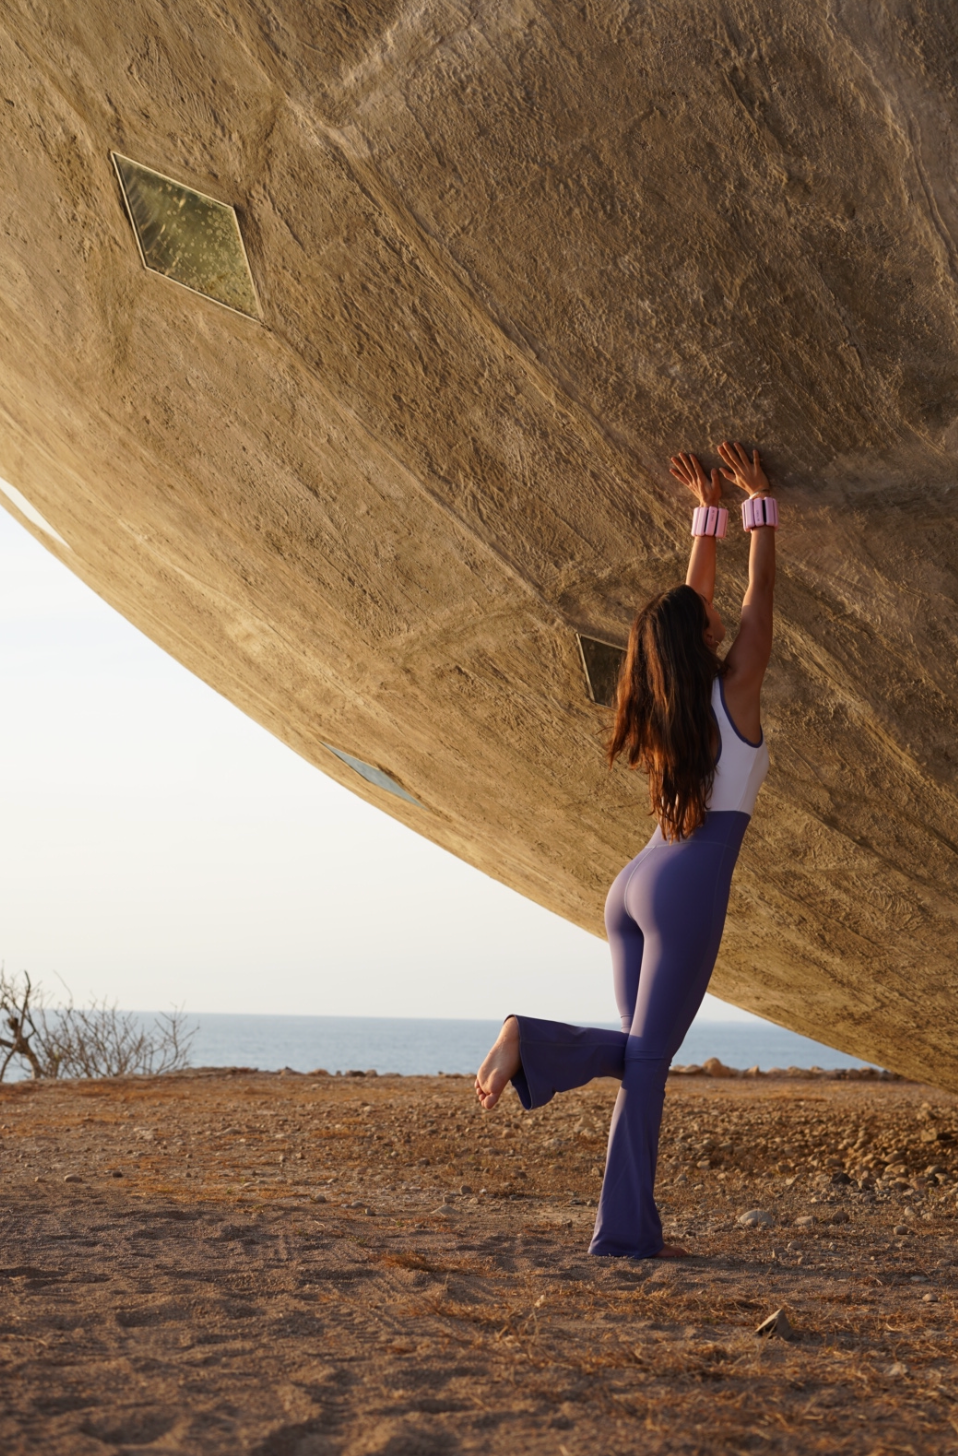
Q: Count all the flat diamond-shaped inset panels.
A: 4